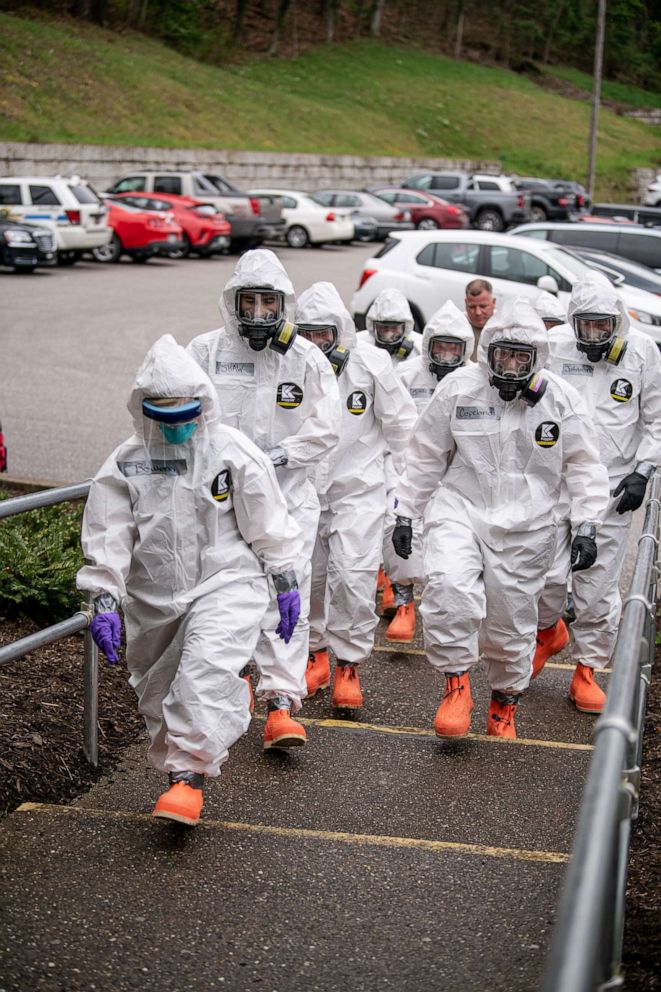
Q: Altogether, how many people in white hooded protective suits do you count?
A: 8